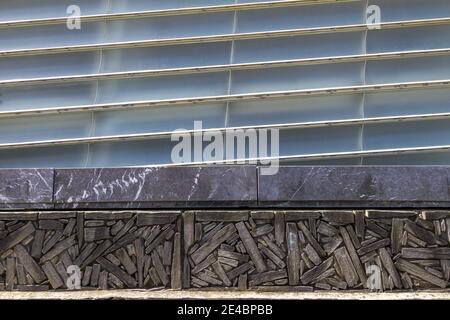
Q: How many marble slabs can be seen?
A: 3